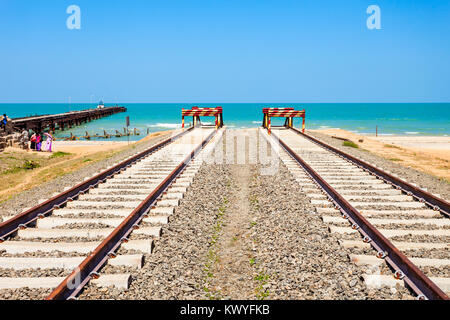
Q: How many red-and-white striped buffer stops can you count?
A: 2